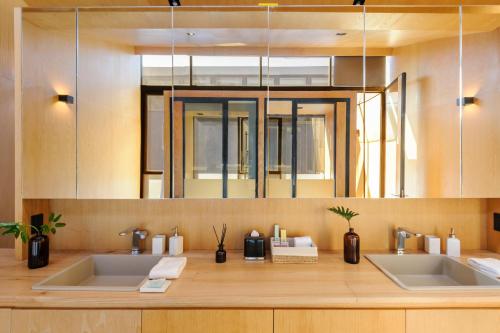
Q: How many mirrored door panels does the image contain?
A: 6